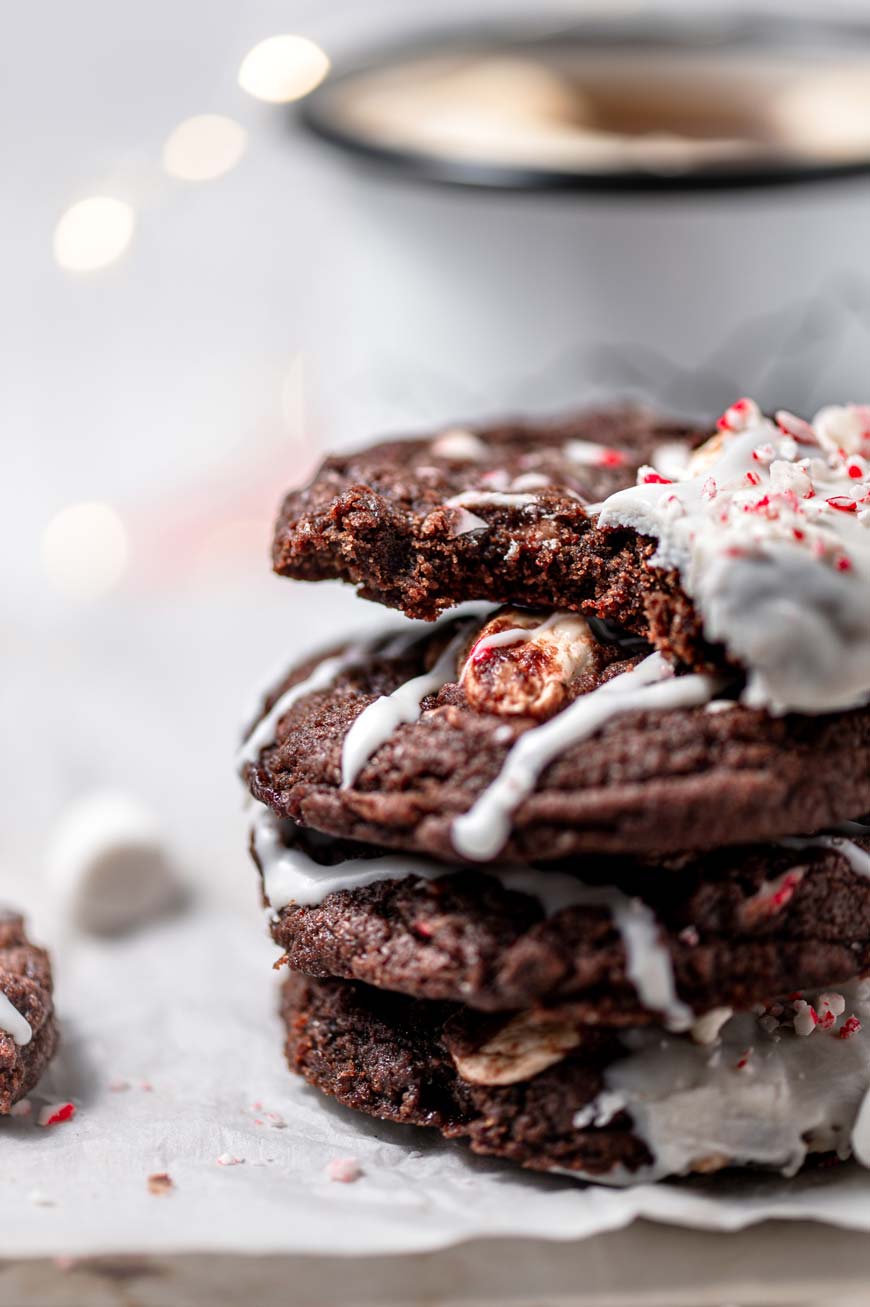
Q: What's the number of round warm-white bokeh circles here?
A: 4